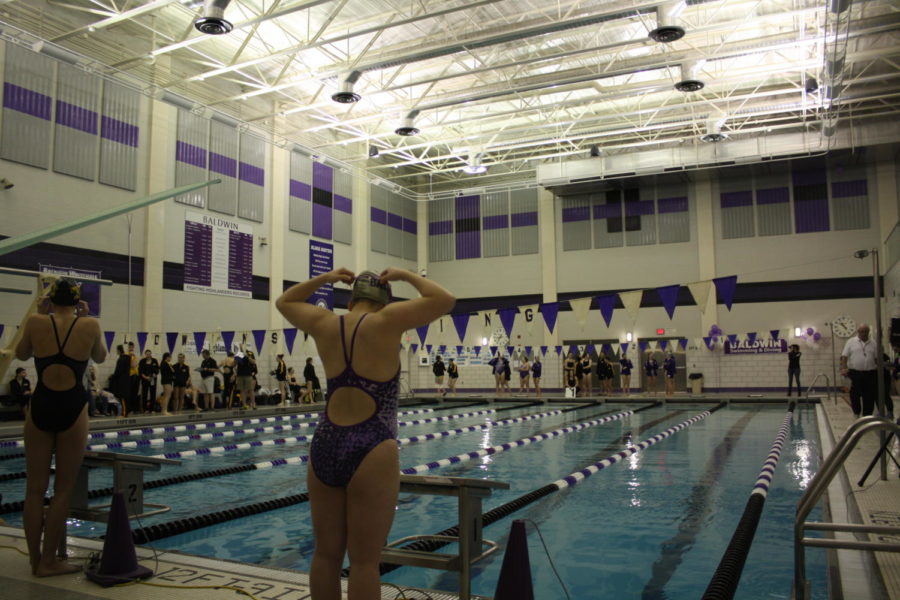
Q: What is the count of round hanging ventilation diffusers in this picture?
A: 7